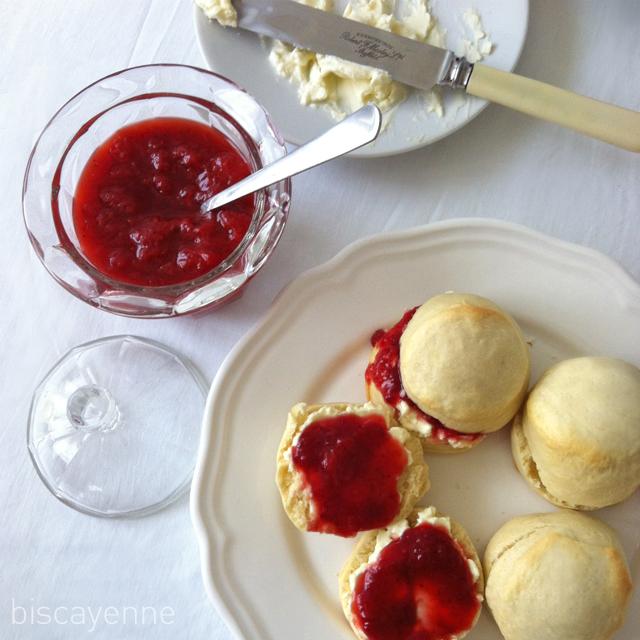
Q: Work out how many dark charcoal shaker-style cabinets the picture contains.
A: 0